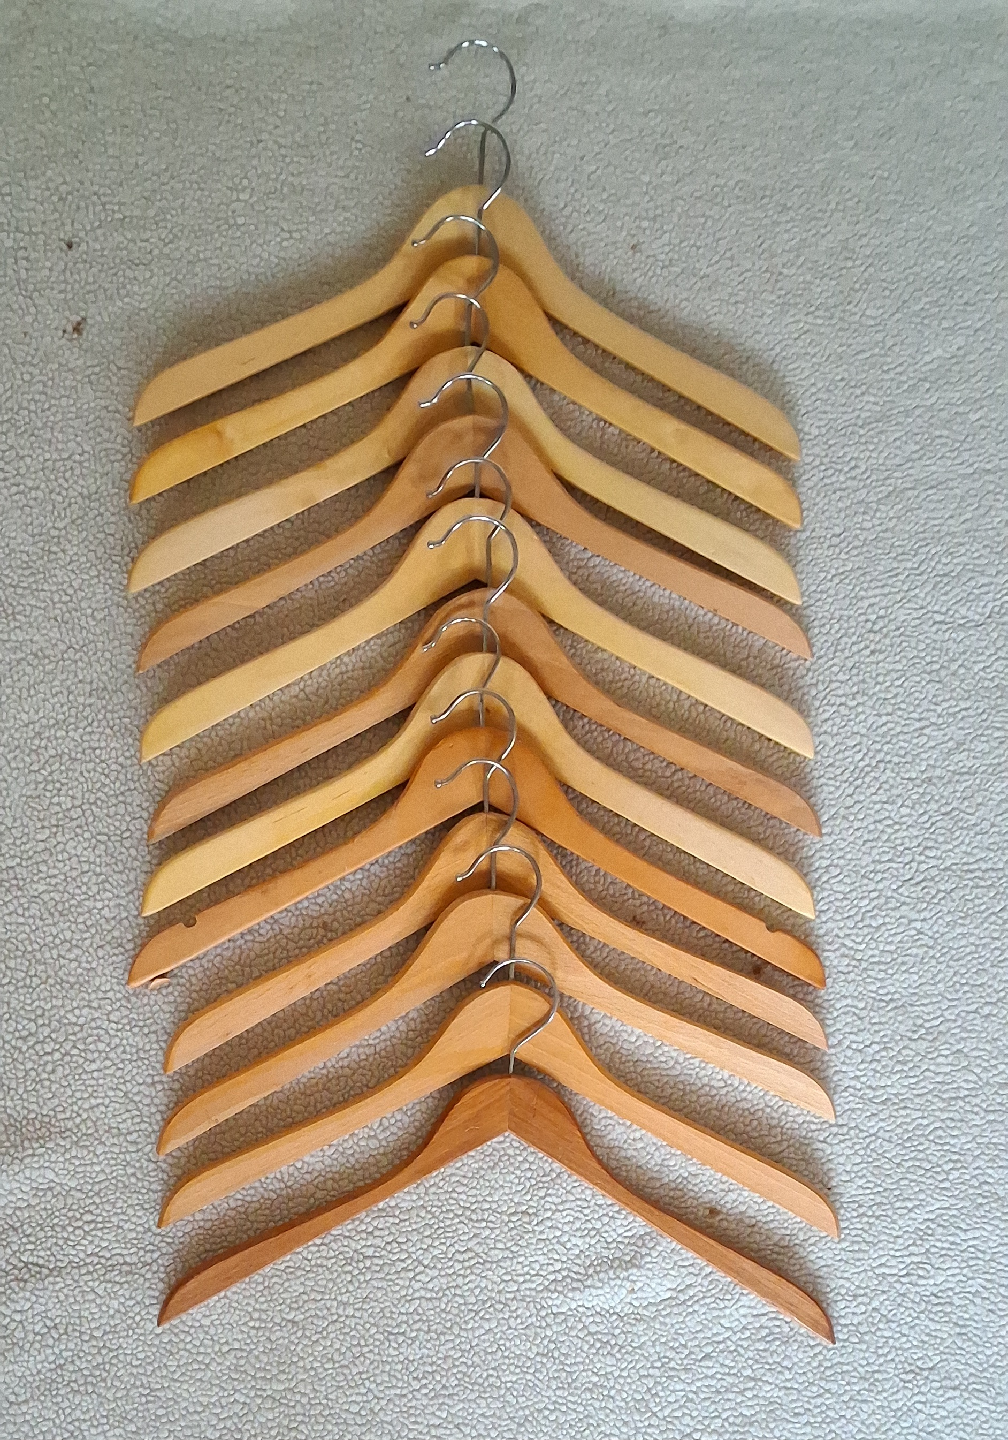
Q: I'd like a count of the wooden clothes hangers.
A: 12